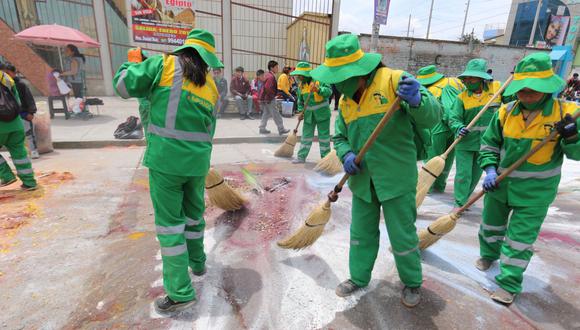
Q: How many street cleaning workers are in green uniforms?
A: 7